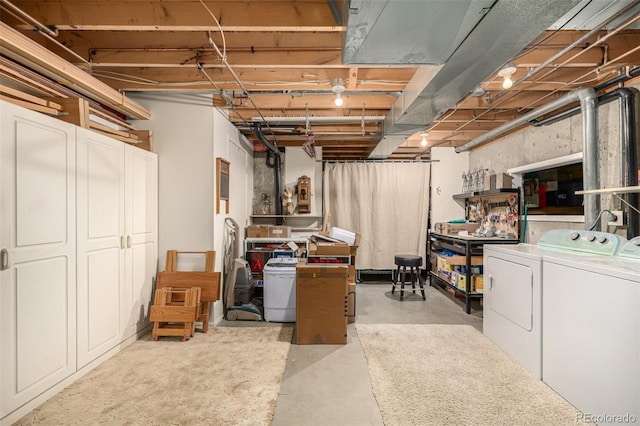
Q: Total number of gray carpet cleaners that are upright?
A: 1